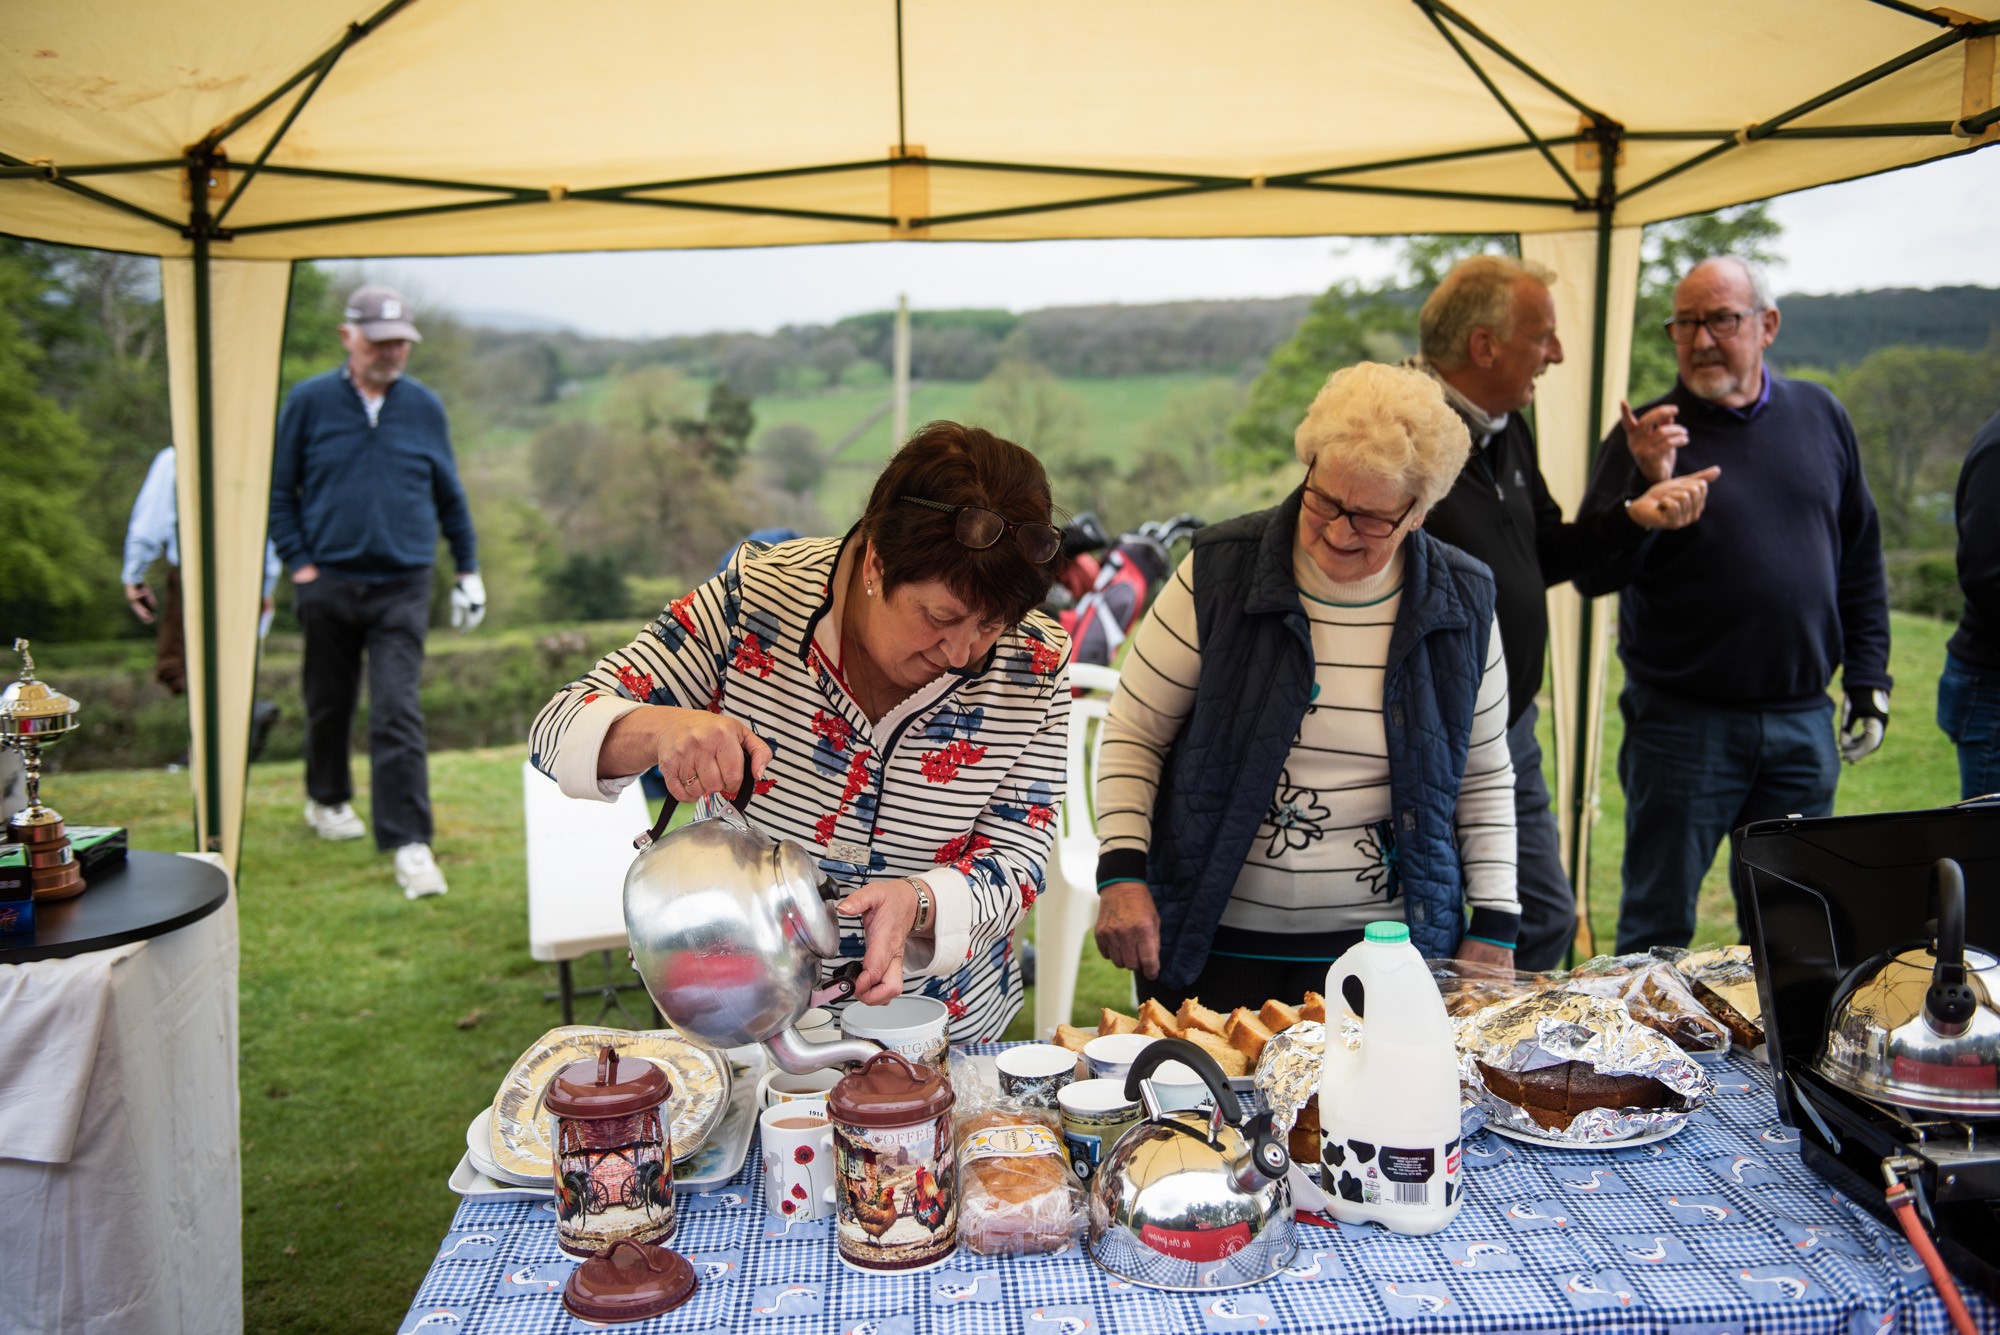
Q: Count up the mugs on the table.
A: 8